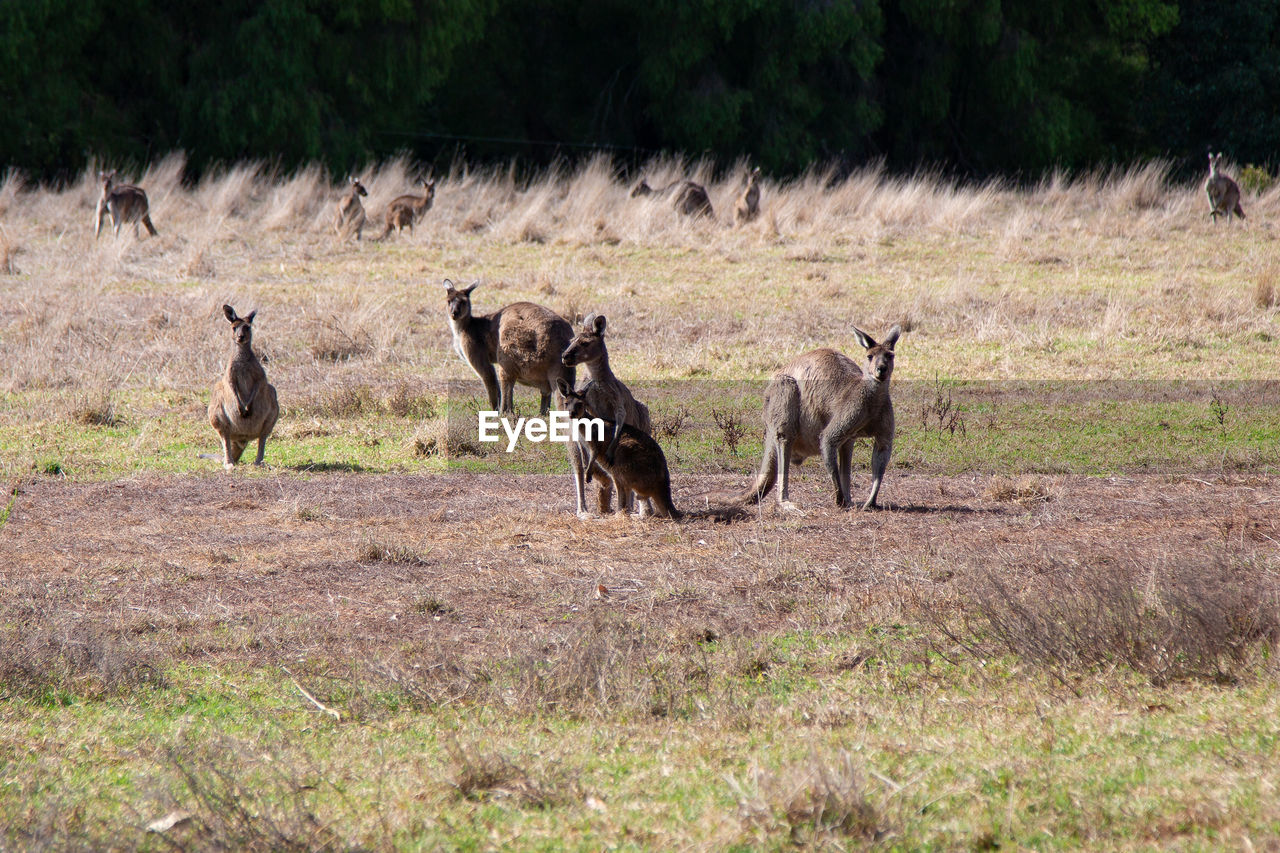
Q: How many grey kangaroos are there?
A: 11